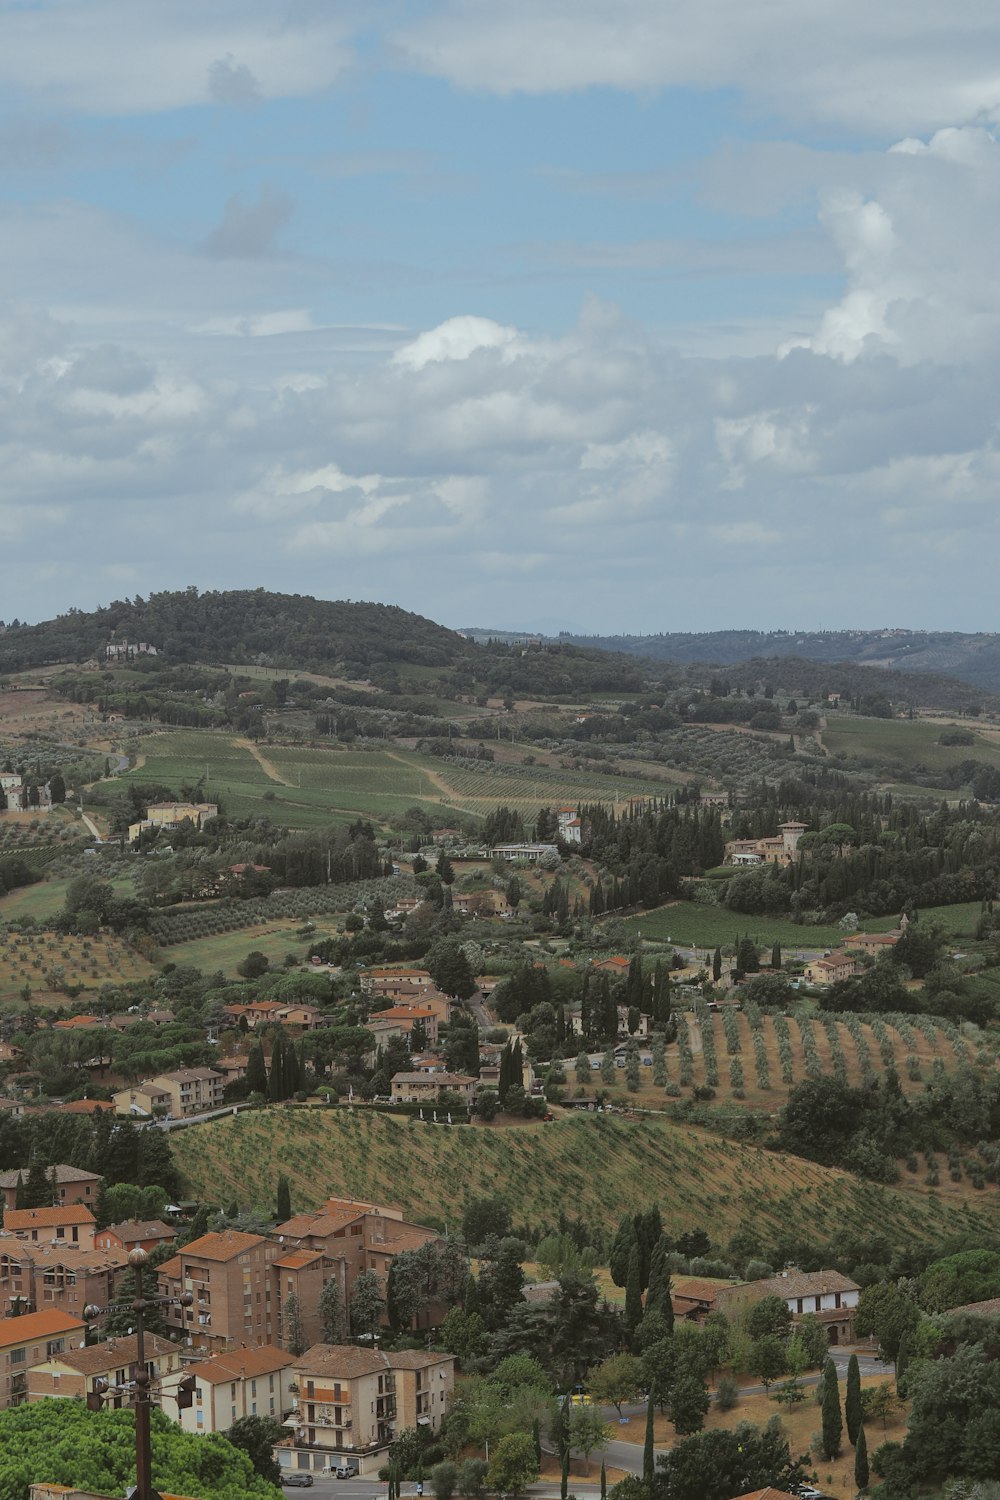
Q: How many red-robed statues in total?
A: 0